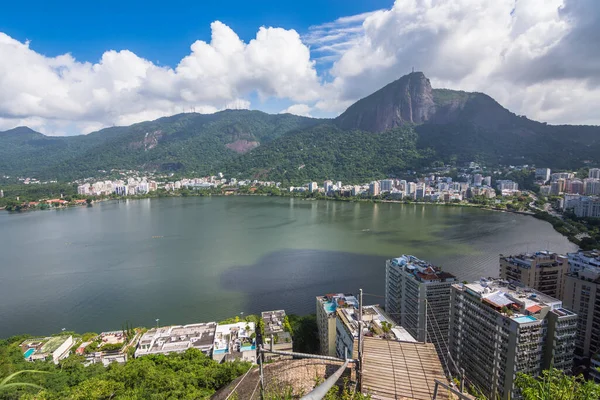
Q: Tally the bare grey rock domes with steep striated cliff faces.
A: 1